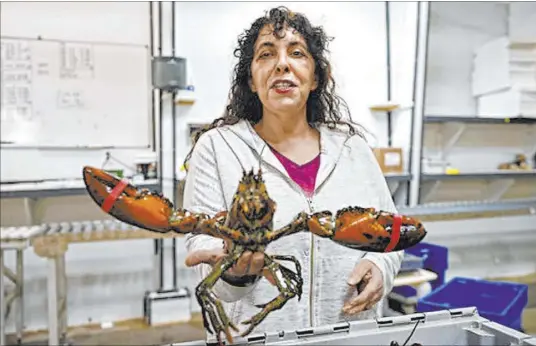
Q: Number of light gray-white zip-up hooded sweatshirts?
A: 1